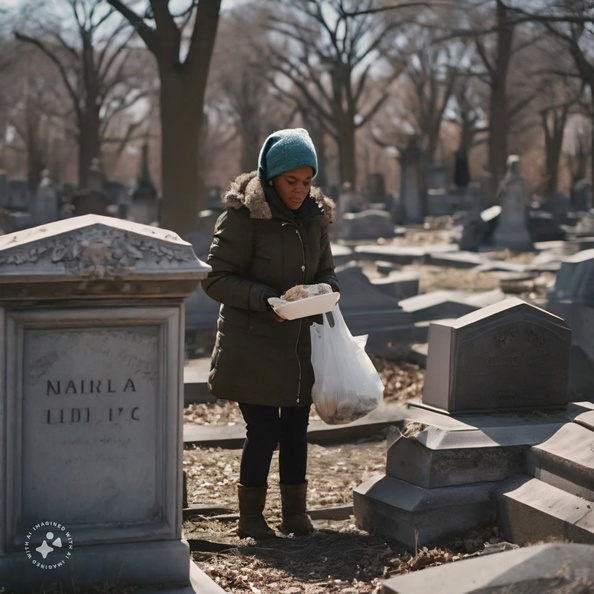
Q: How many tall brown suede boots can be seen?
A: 2